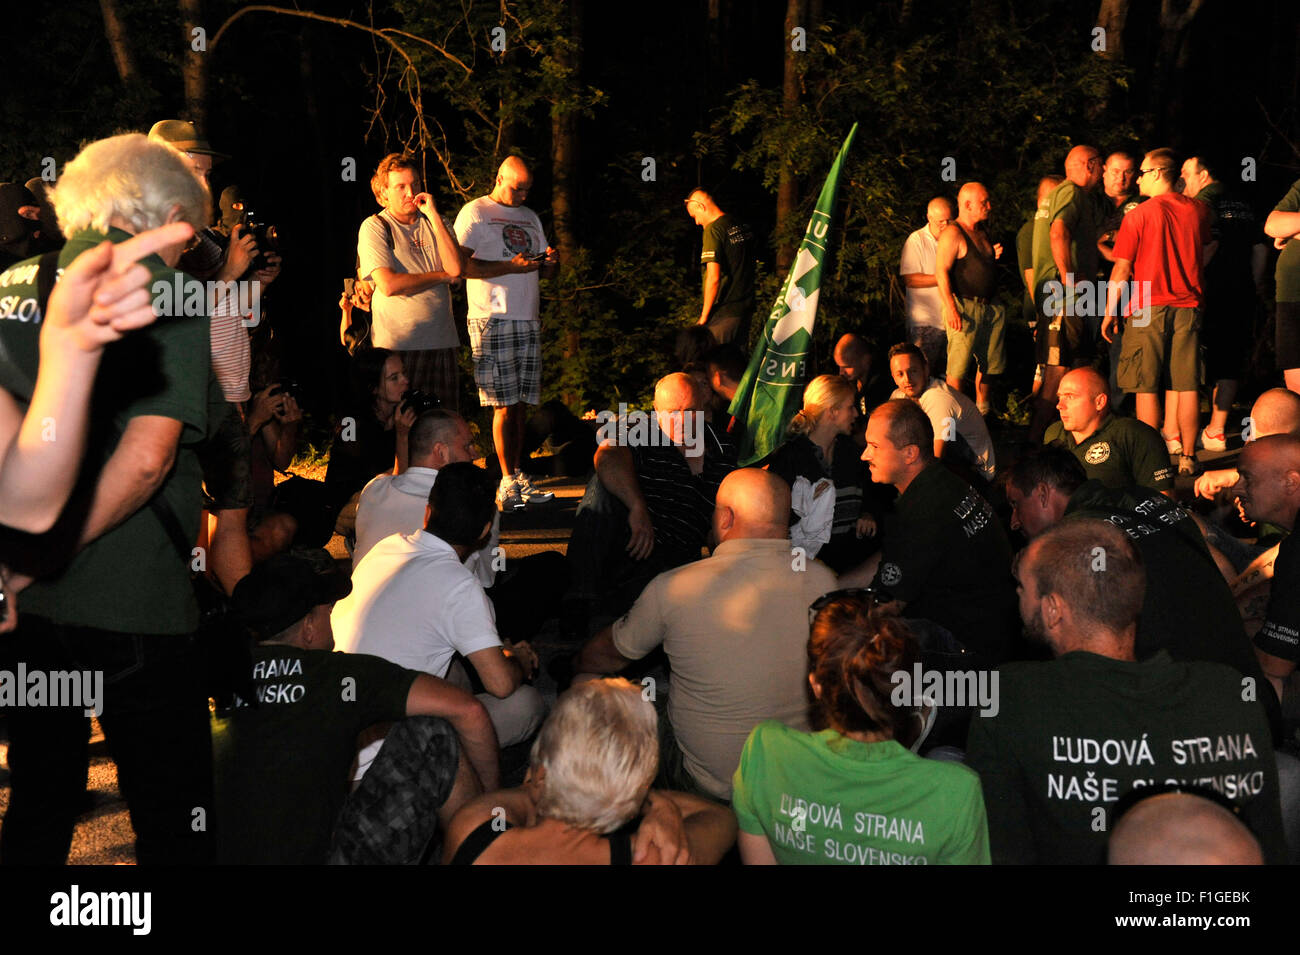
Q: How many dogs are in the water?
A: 0